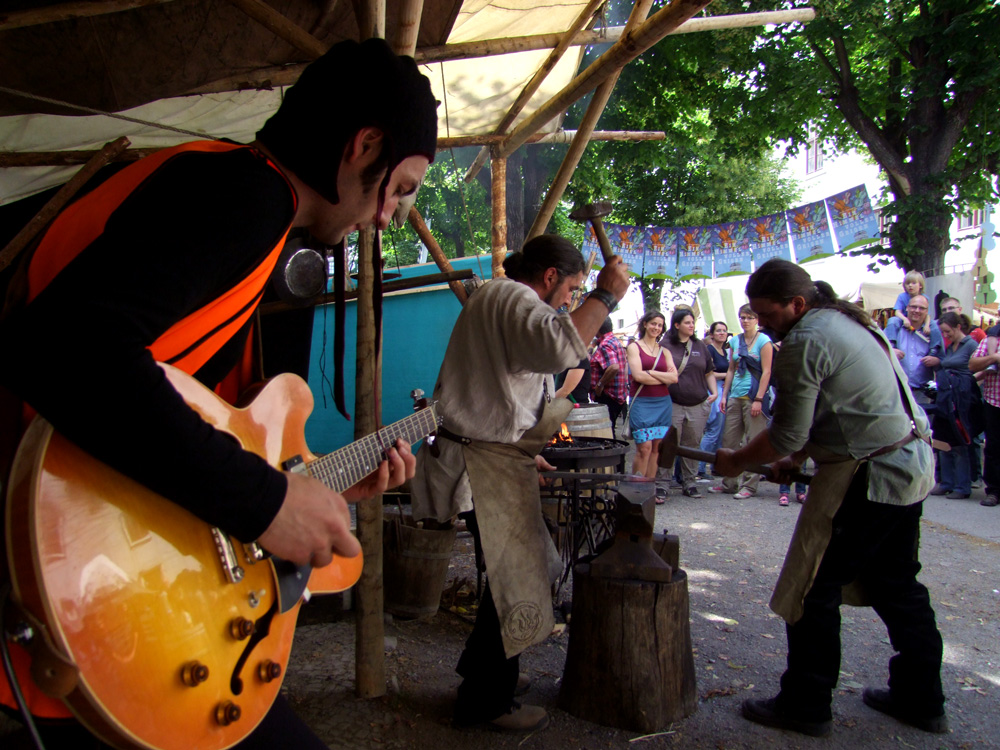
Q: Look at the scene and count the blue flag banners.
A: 8